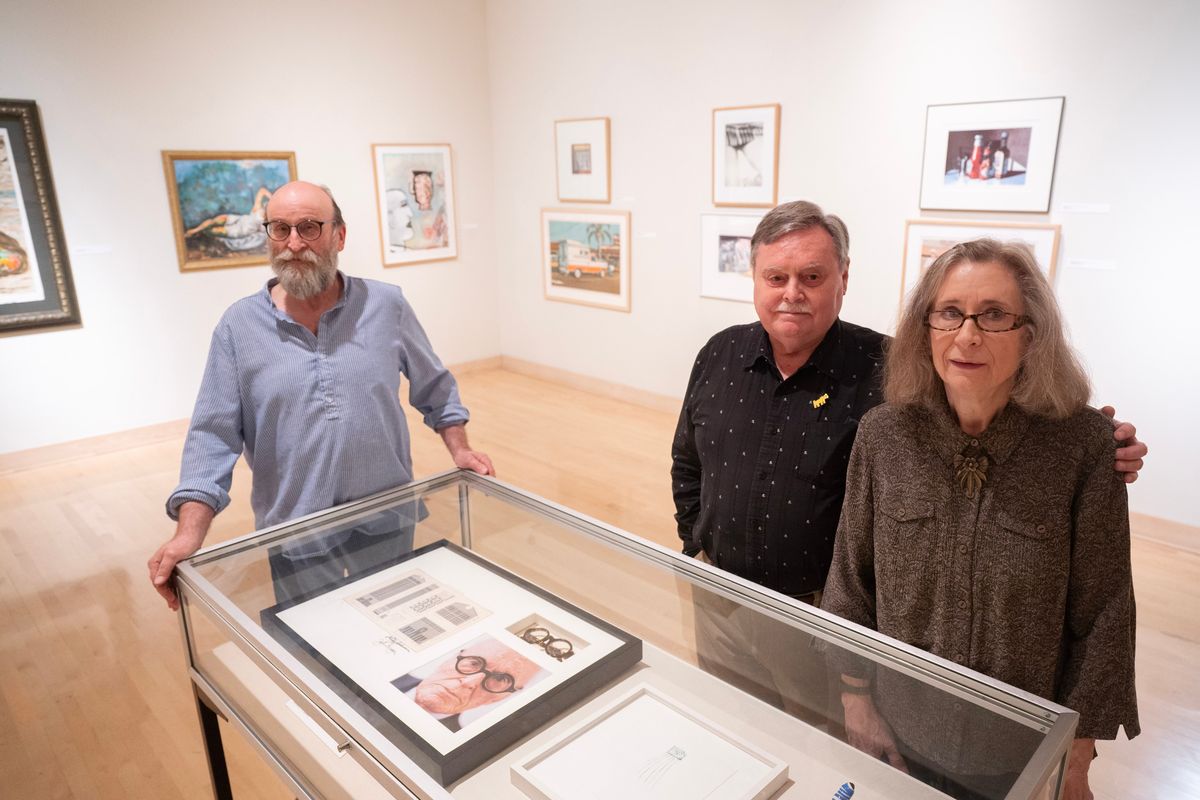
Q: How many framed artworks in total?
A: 11